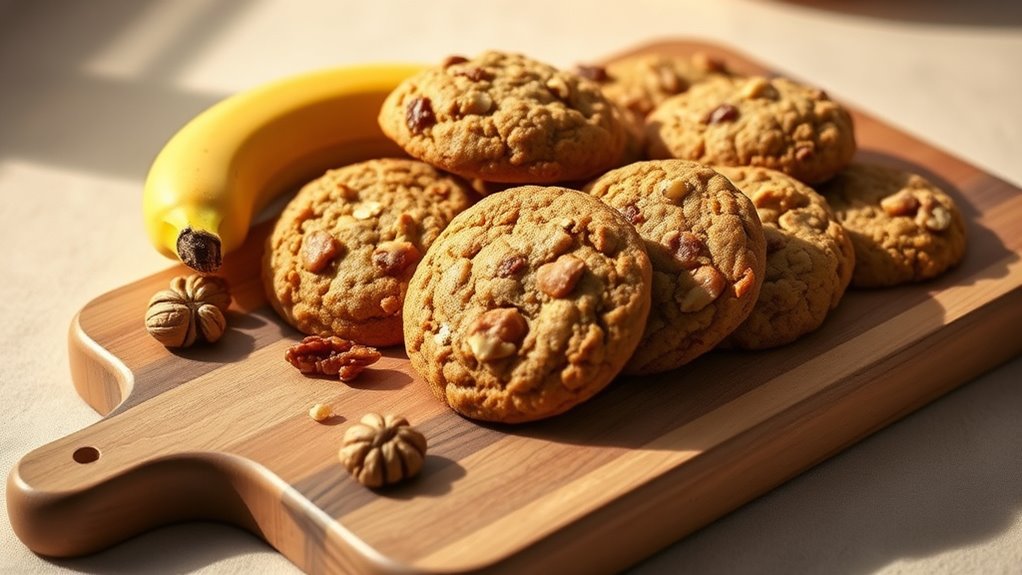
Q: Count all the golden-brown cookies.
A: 8